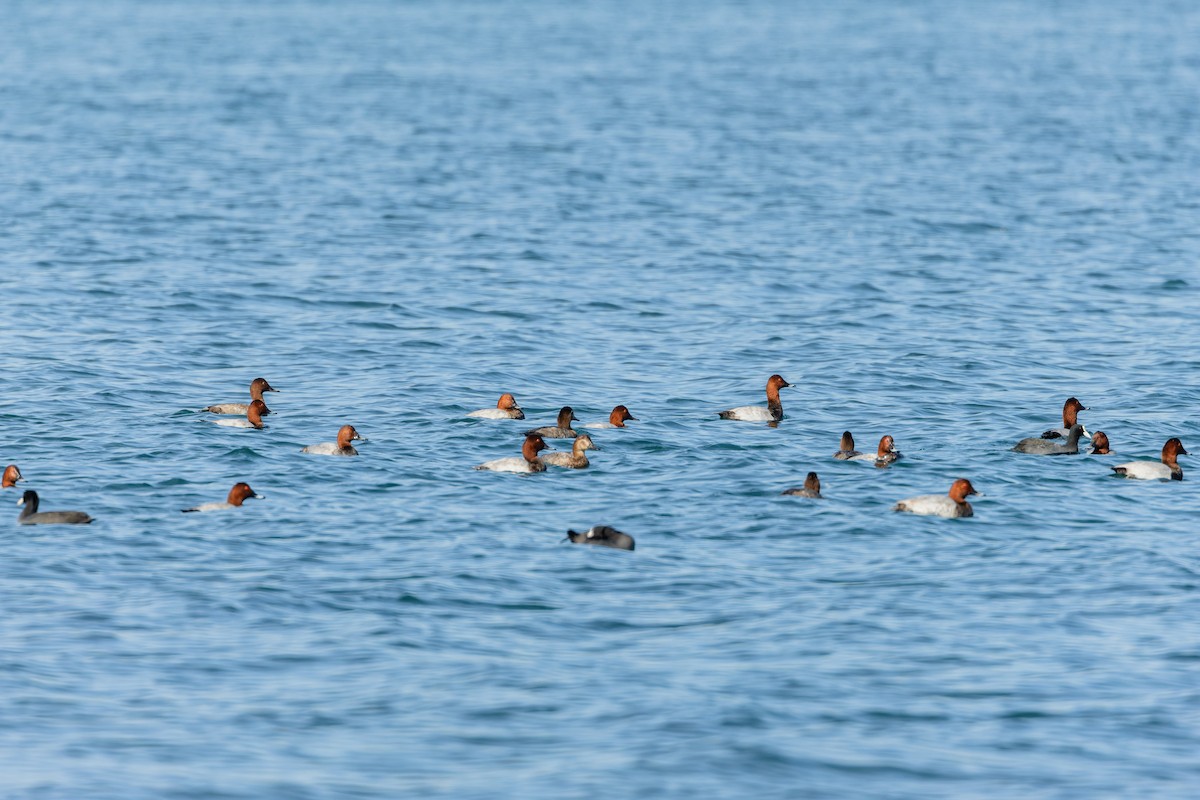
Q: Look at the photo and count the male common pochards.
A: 13